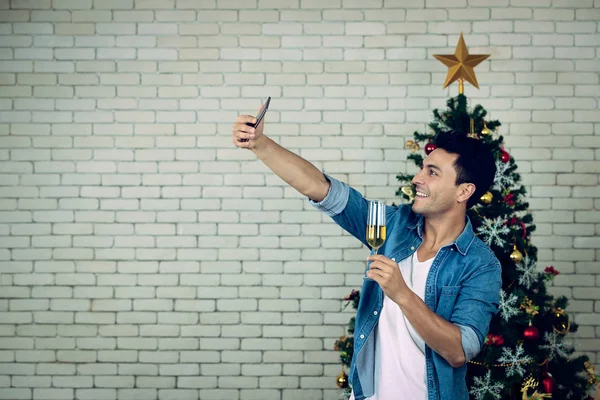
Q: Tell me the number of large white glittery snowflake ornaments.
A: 7